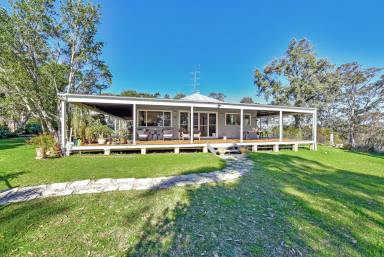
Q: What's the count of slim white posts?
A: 6